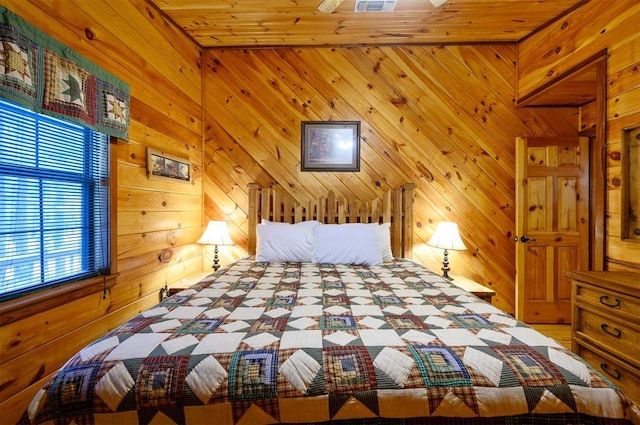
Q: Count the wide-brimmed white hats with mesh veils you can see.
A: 0